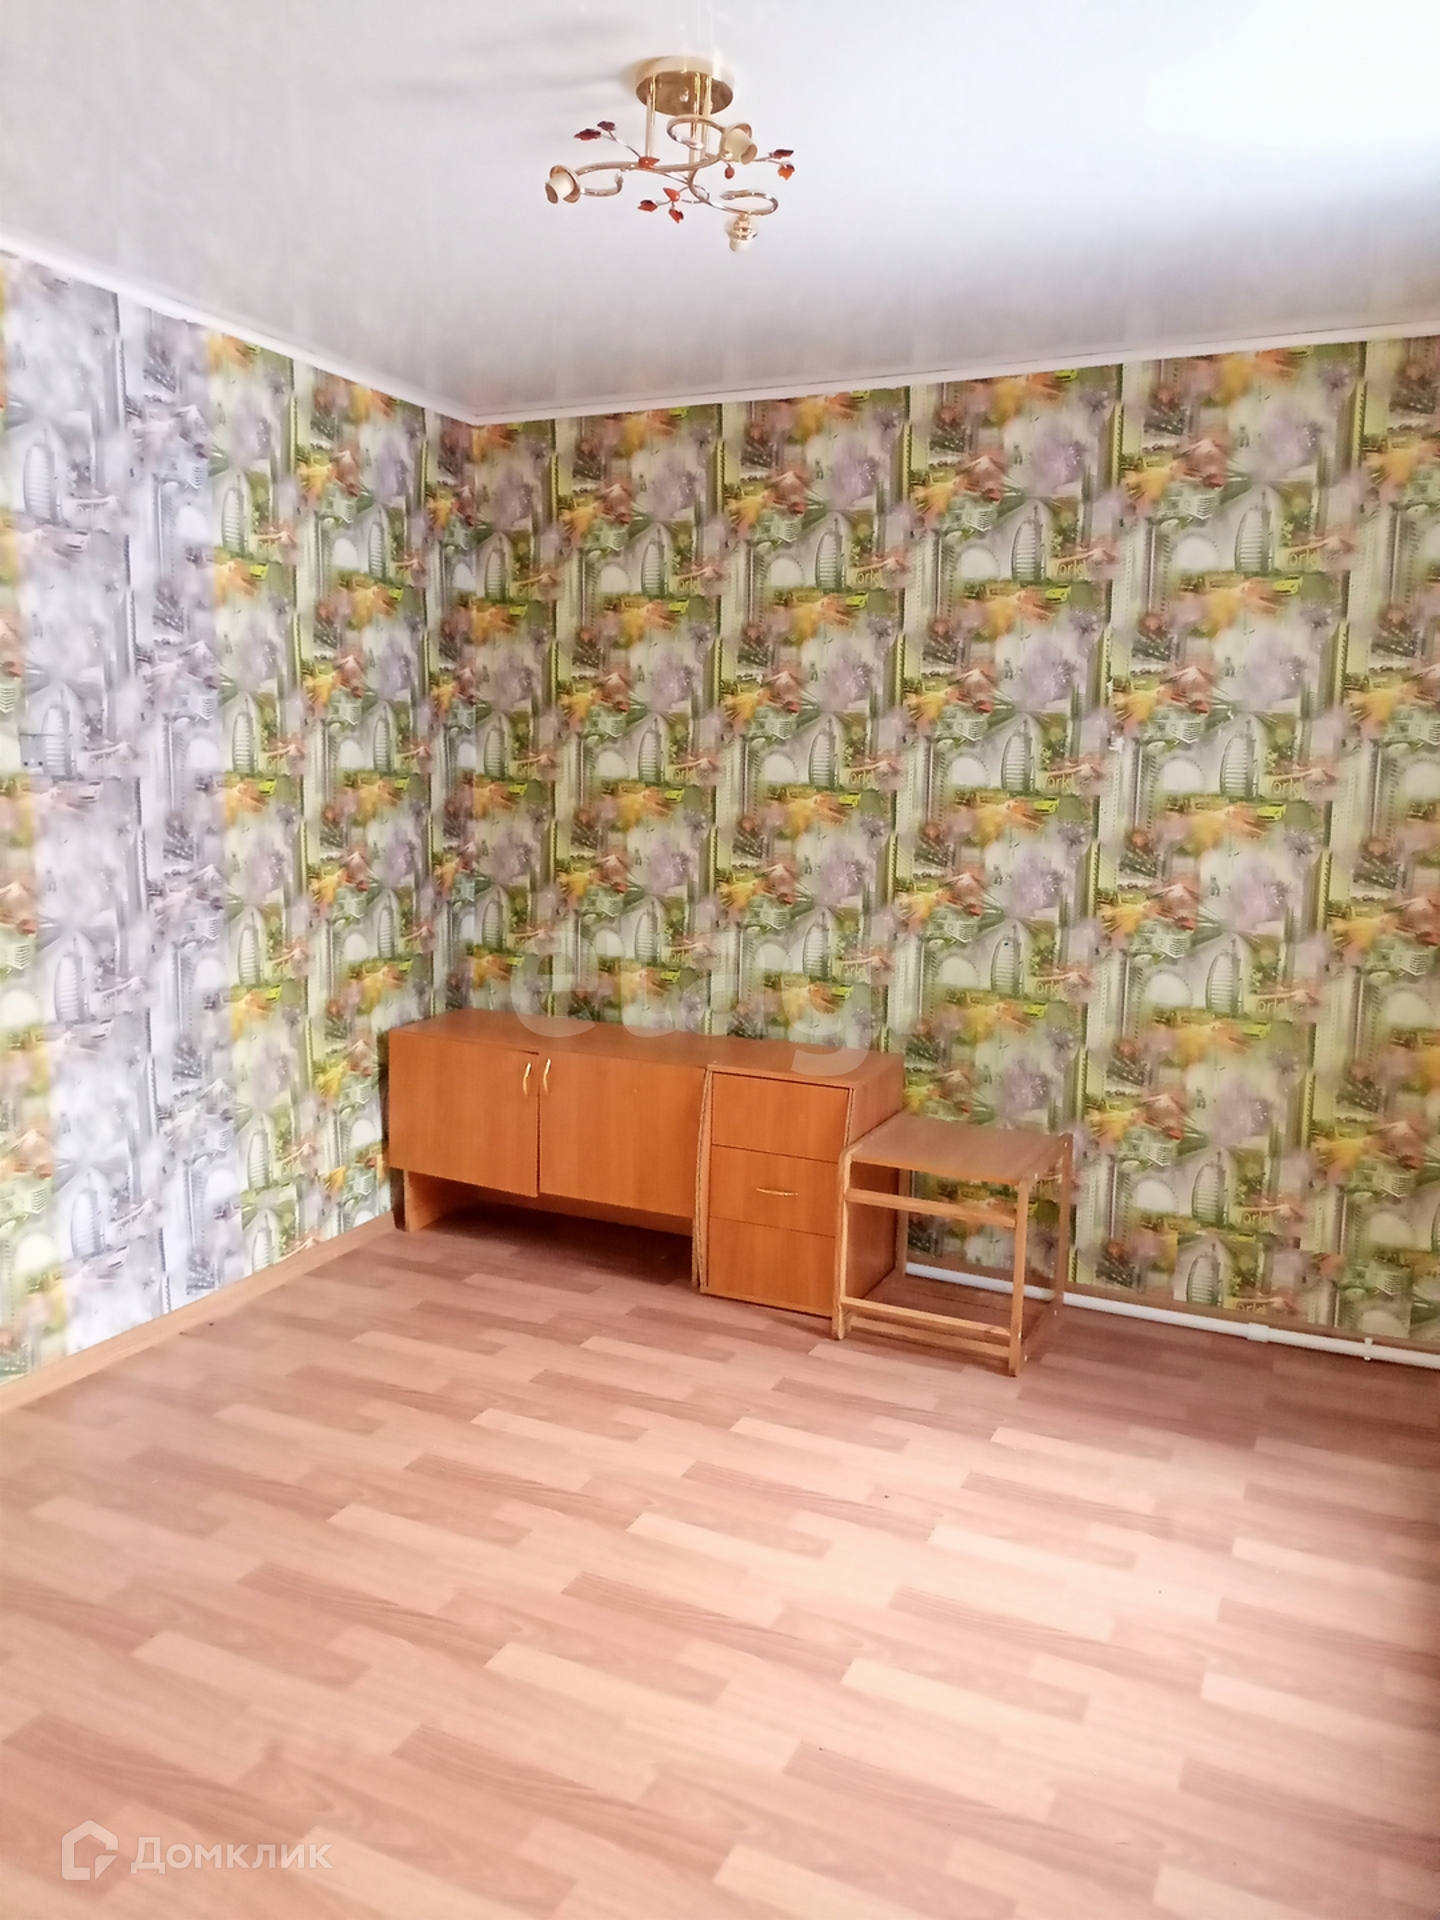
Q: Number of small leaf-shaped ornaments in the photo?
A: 9